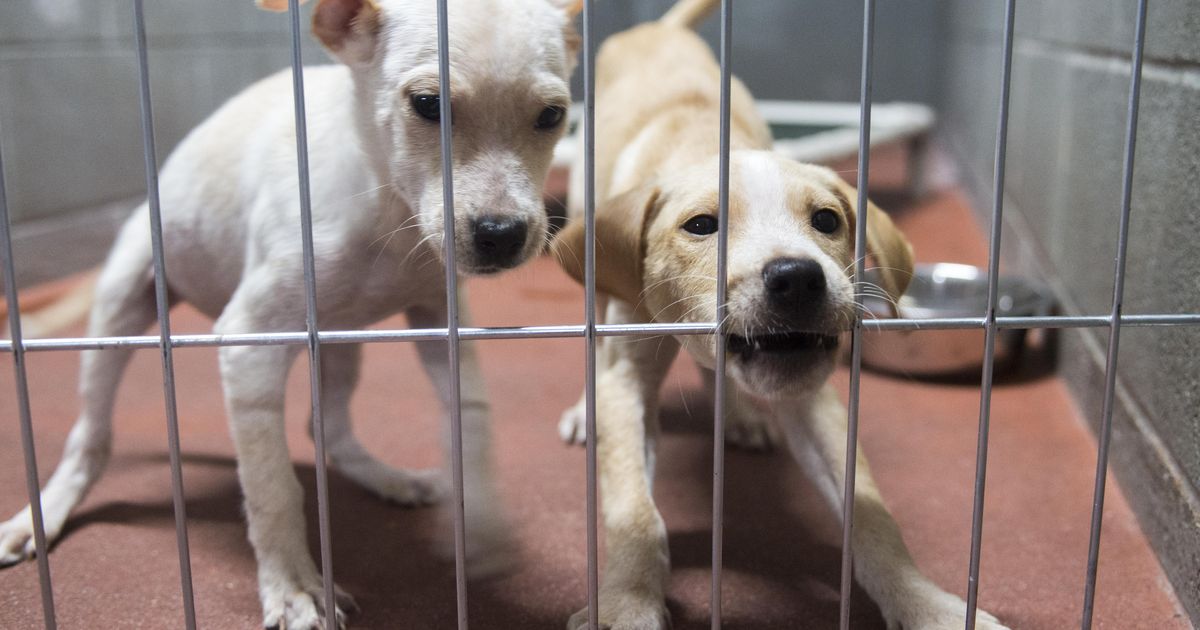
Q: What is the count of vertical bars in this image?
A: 9